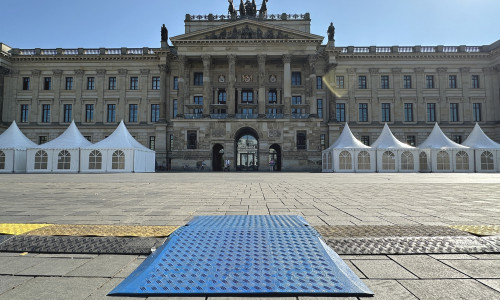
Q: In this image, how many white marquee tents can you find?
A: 7